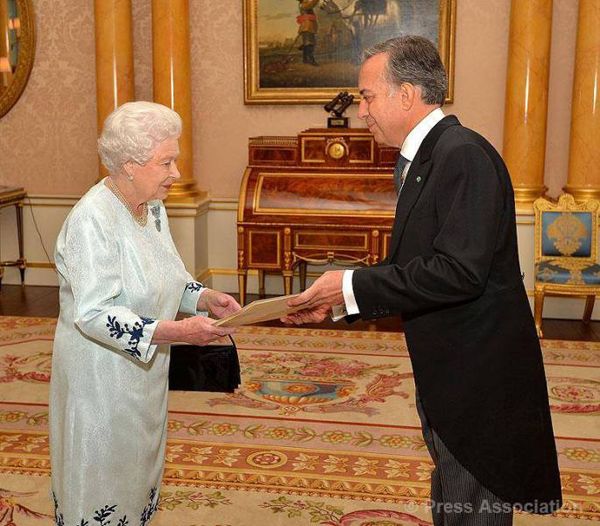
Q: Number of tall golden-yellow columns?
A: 4